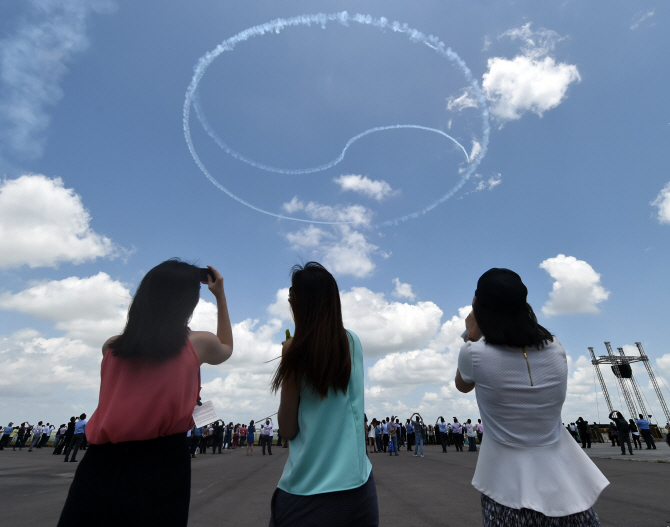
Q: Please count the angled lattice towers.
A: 4